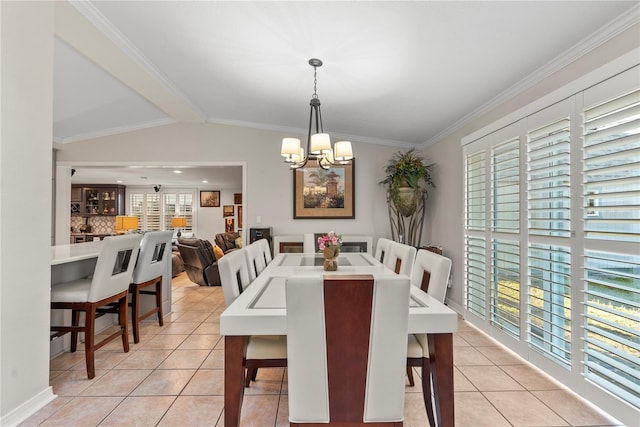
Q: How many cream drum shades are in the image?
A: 5